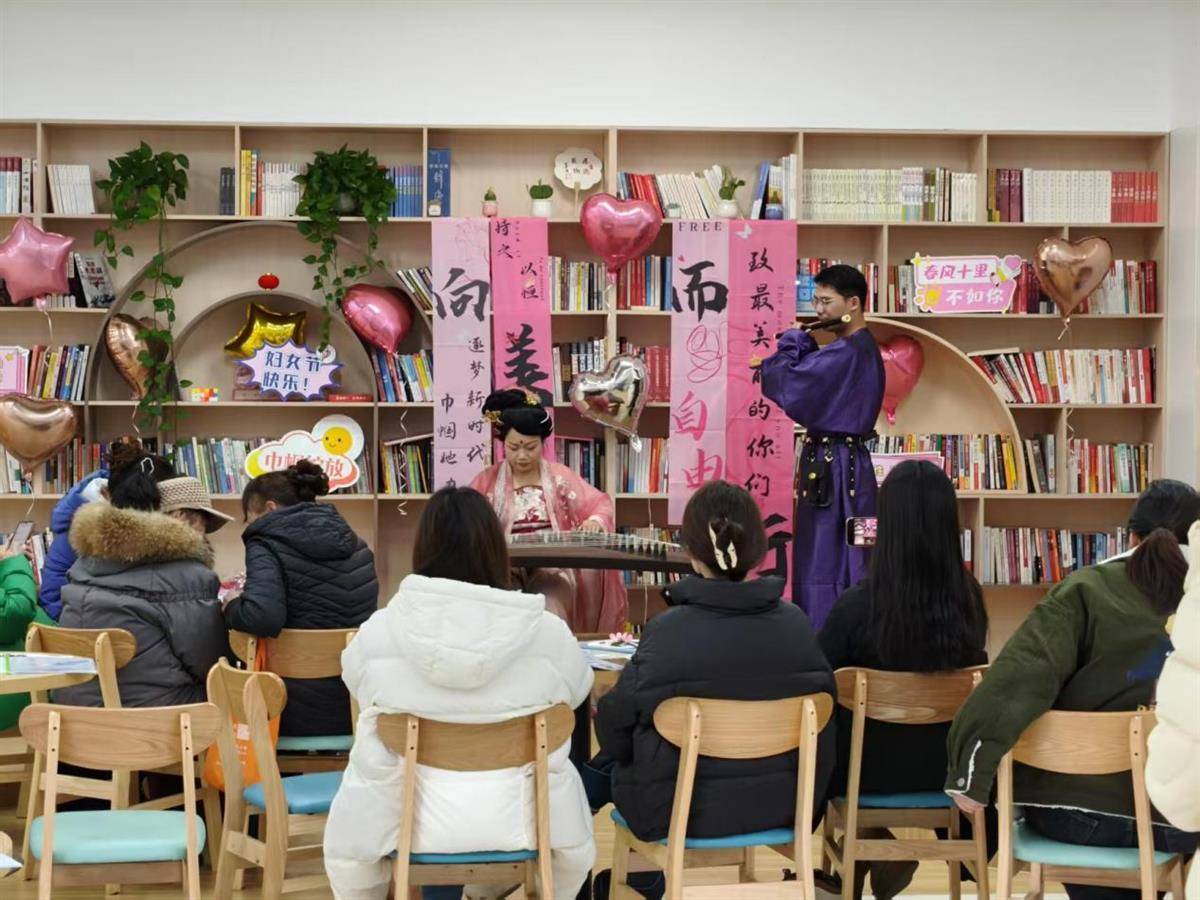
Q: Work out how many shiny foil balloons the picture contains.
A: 9